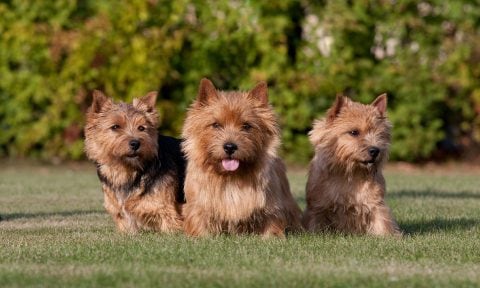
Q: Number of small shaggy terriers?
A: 3